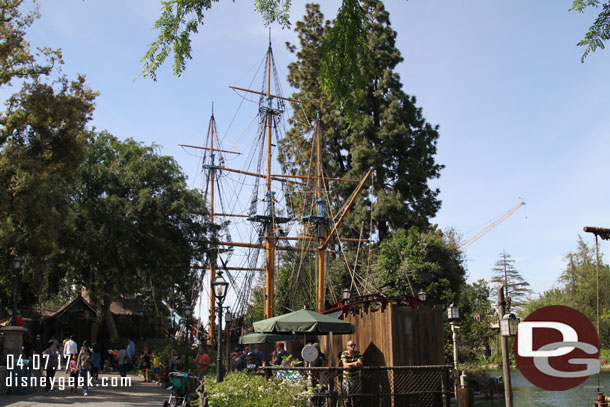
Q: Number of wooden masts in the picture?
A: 3